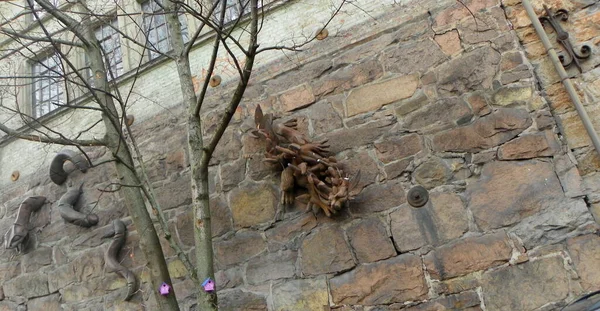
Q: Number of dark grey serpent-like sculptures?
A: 4